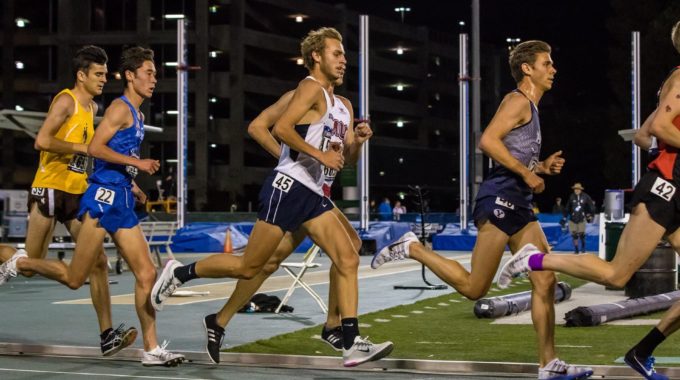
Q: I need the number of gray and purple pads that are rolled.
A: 2